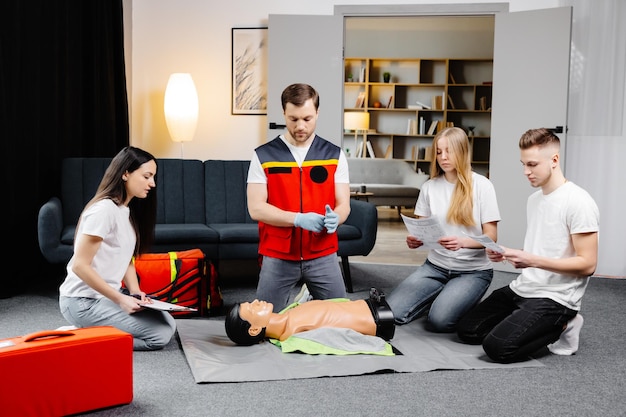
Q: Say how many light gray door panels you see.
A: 2